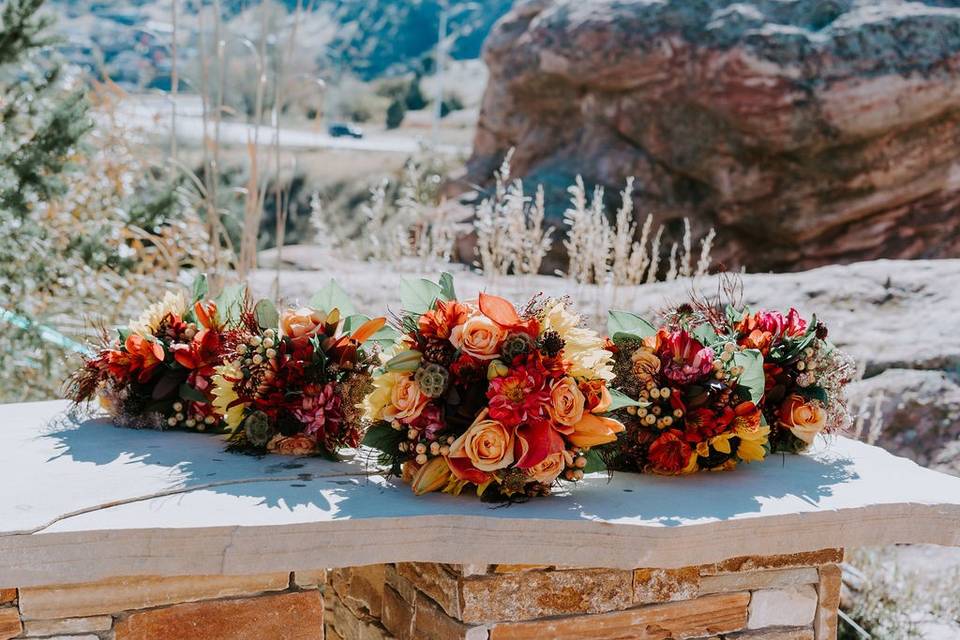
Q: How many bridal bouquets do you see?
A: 5